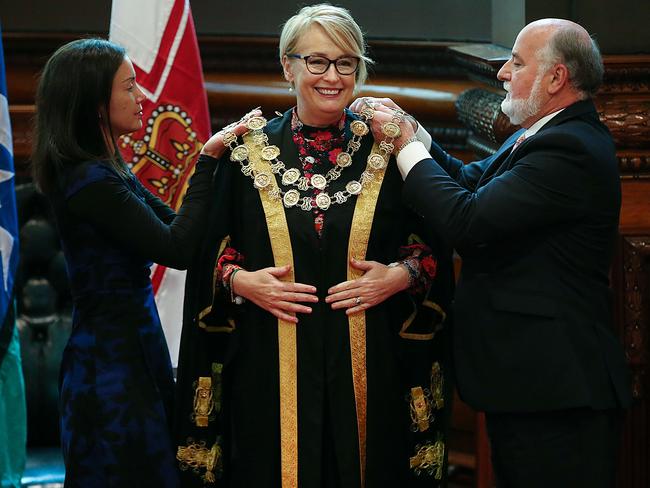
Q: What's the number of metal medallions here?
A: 13